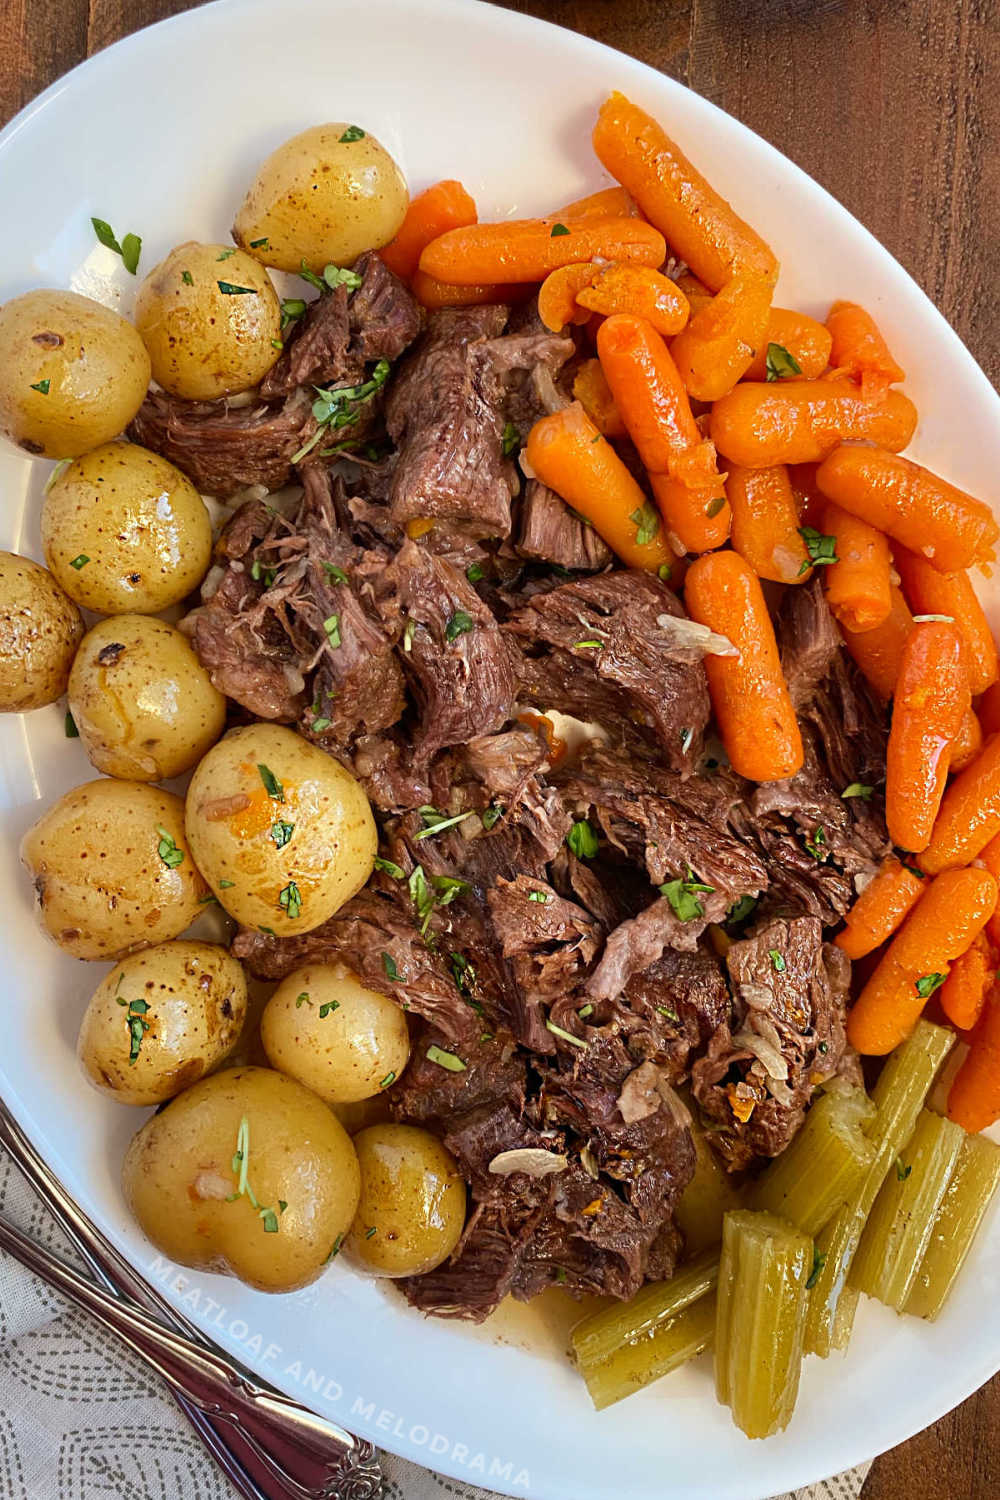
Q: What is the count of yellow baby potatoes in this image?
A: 12